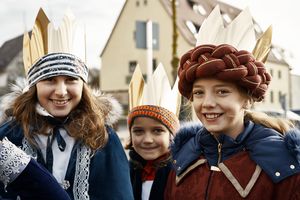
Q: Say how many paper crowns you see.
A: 3